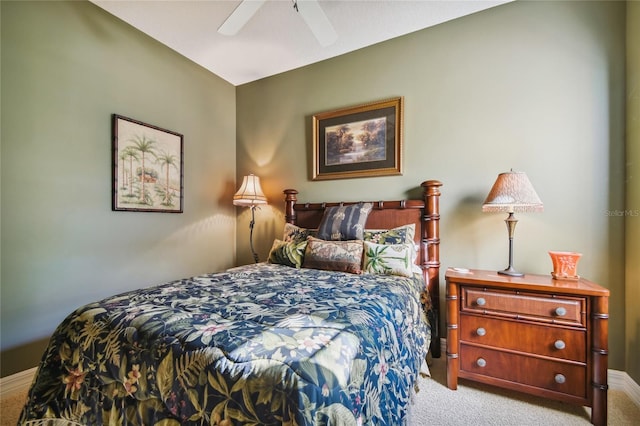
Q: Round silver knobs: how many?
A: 6